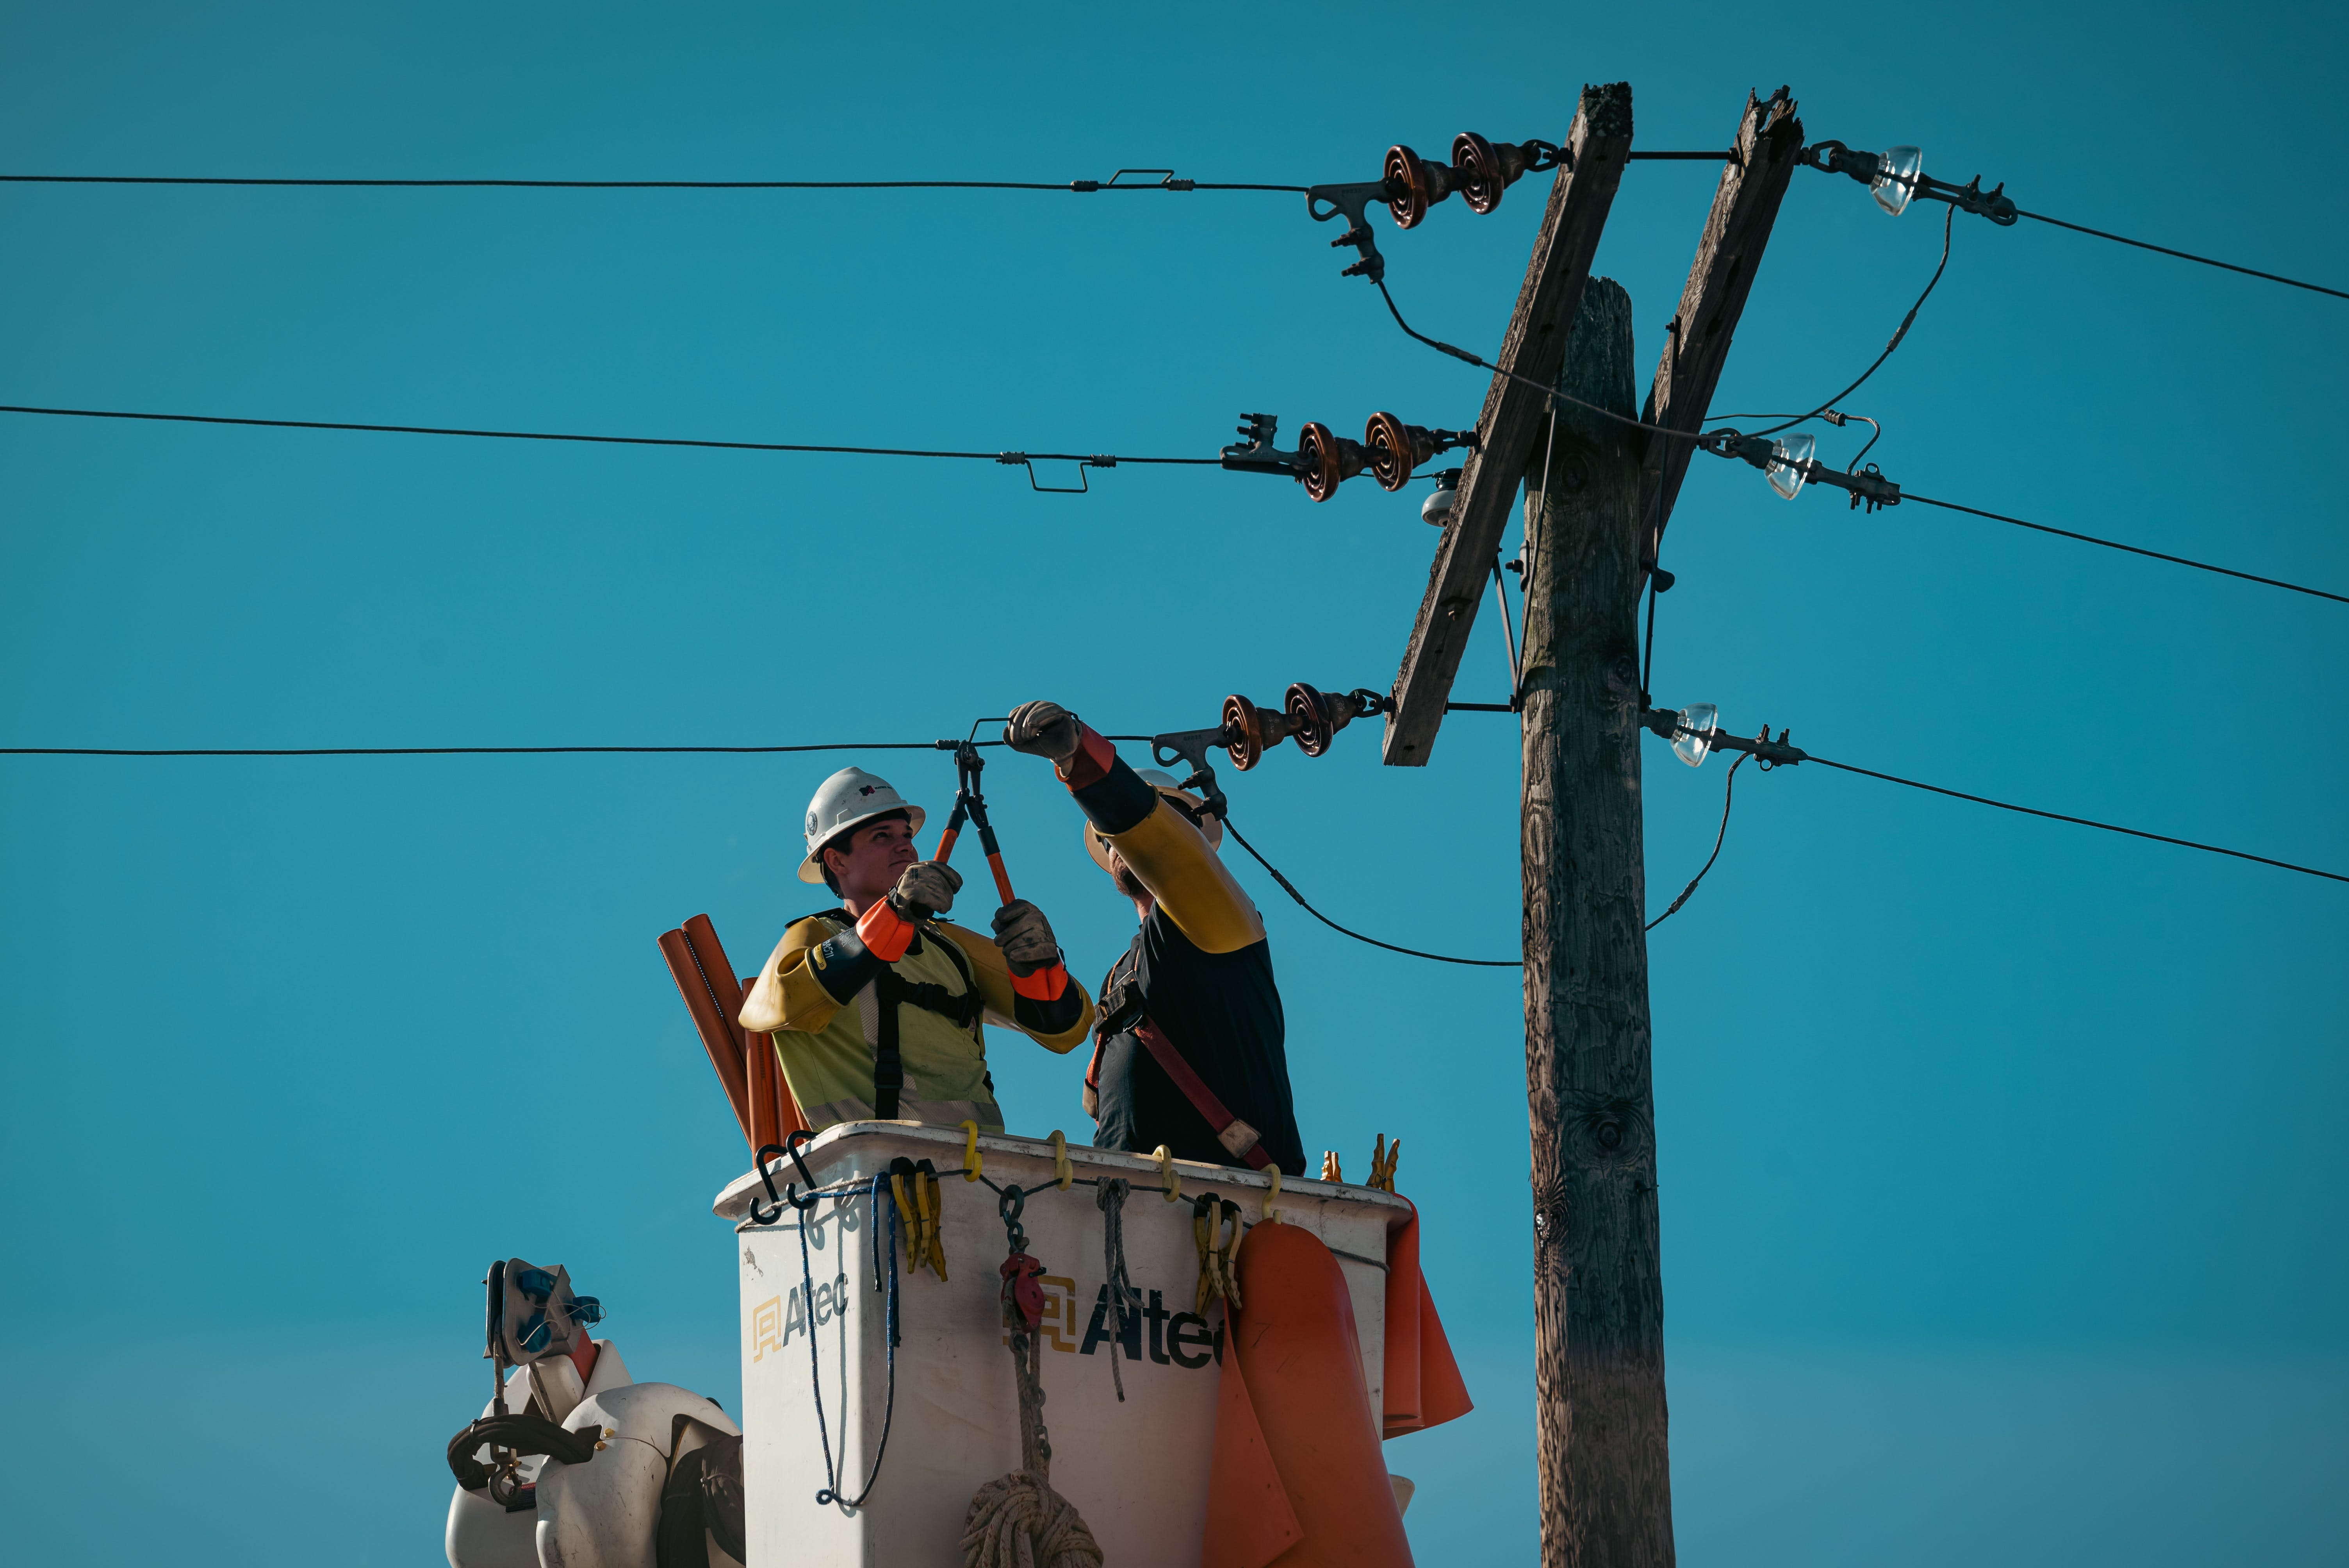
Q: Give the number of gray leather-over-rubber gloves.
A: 3